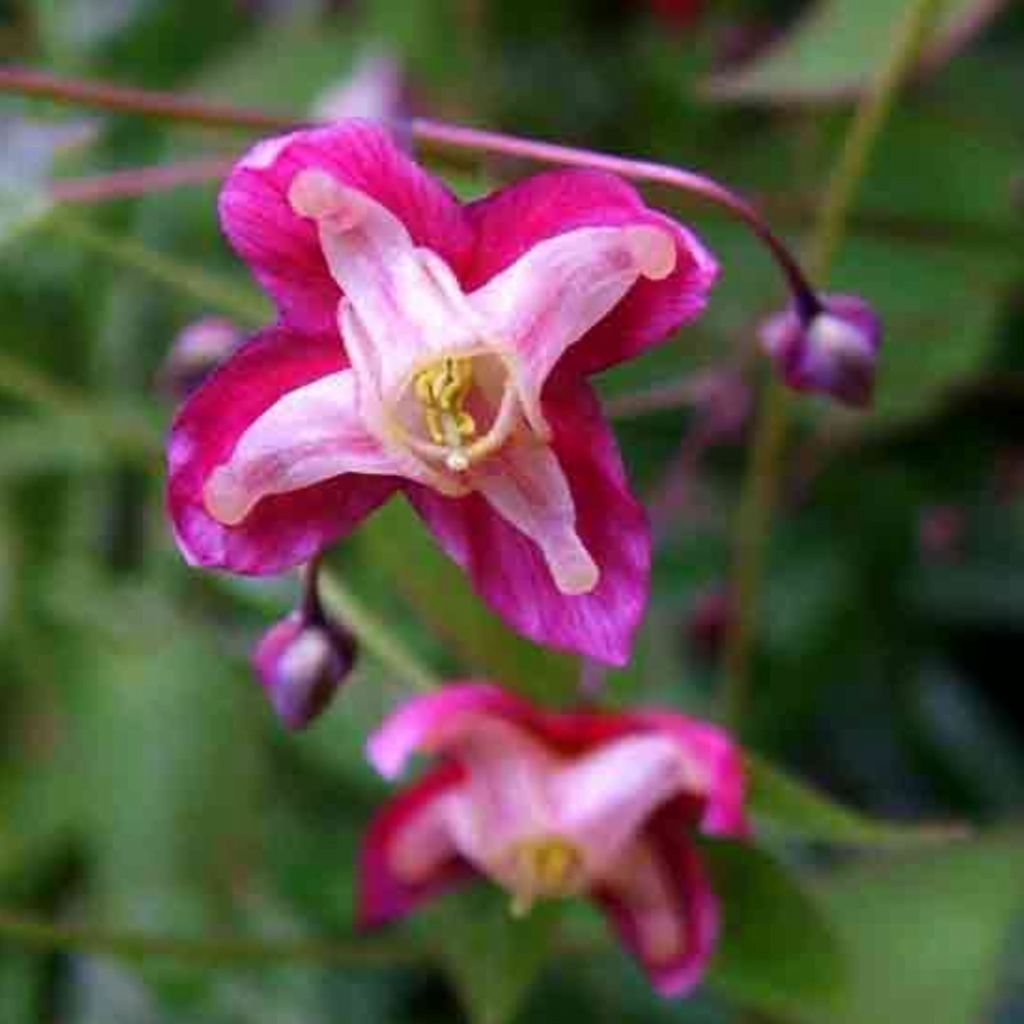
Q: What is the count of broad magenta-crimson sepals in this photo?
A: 8